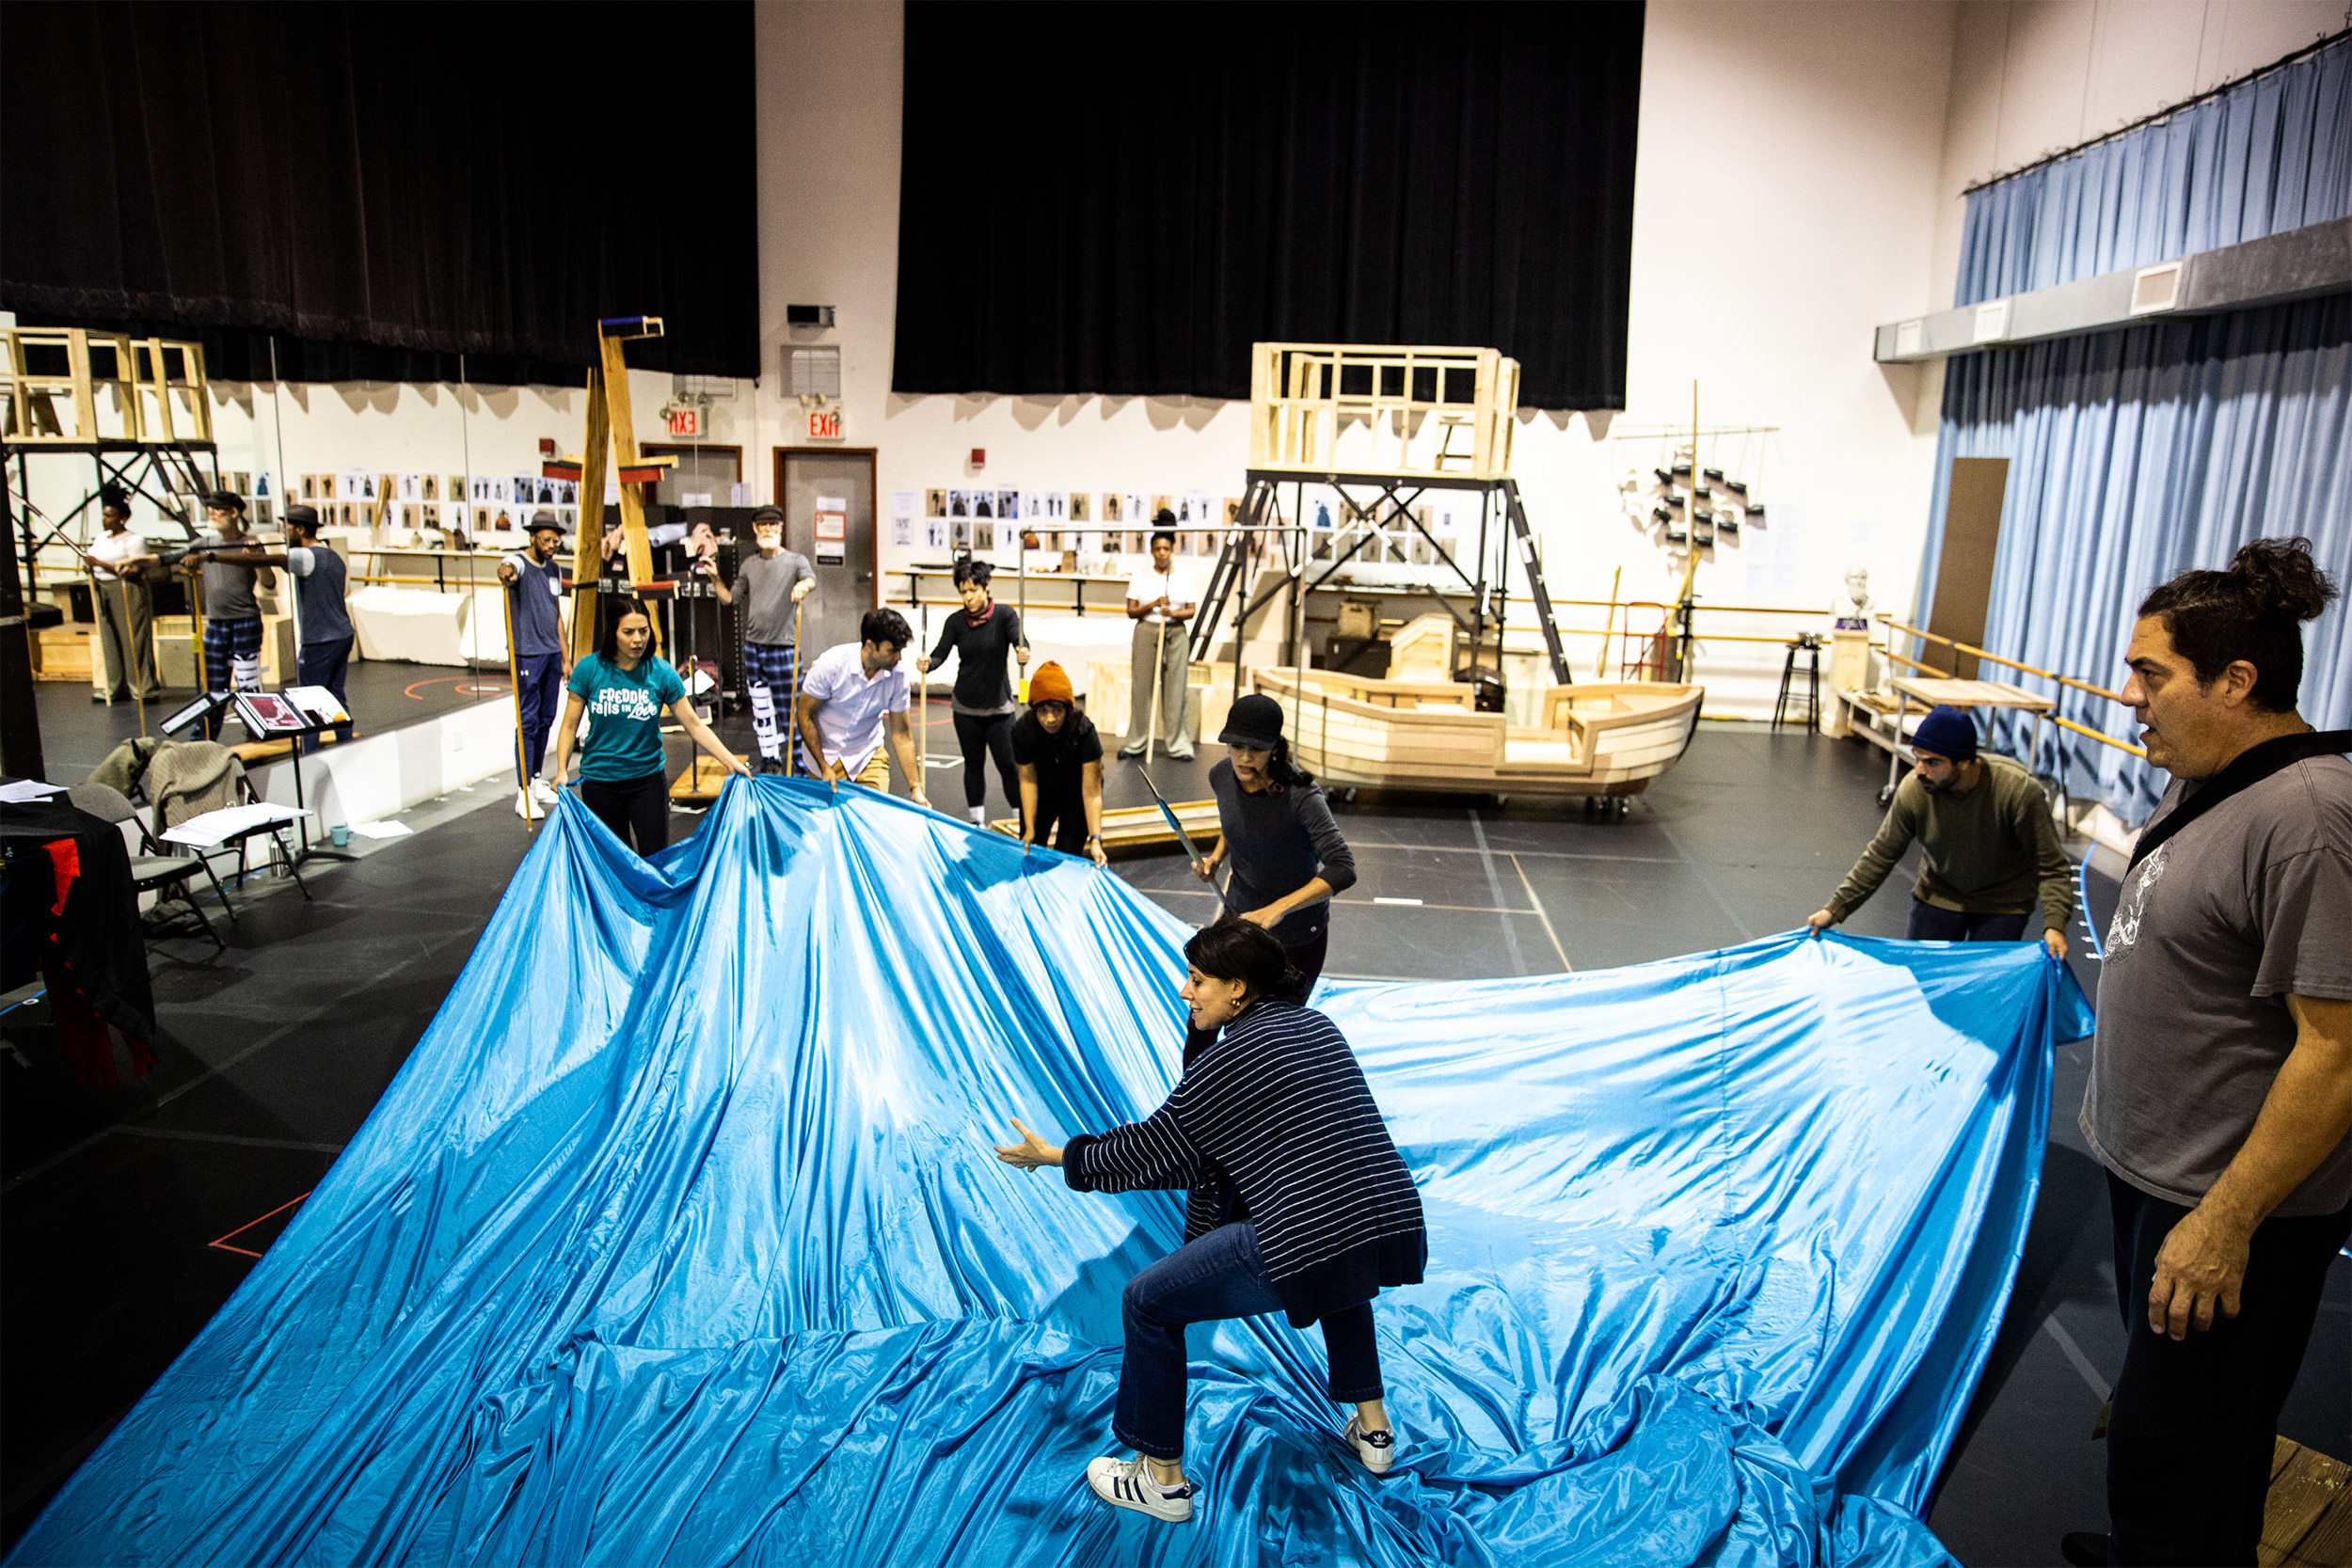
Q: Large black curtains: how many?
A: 2